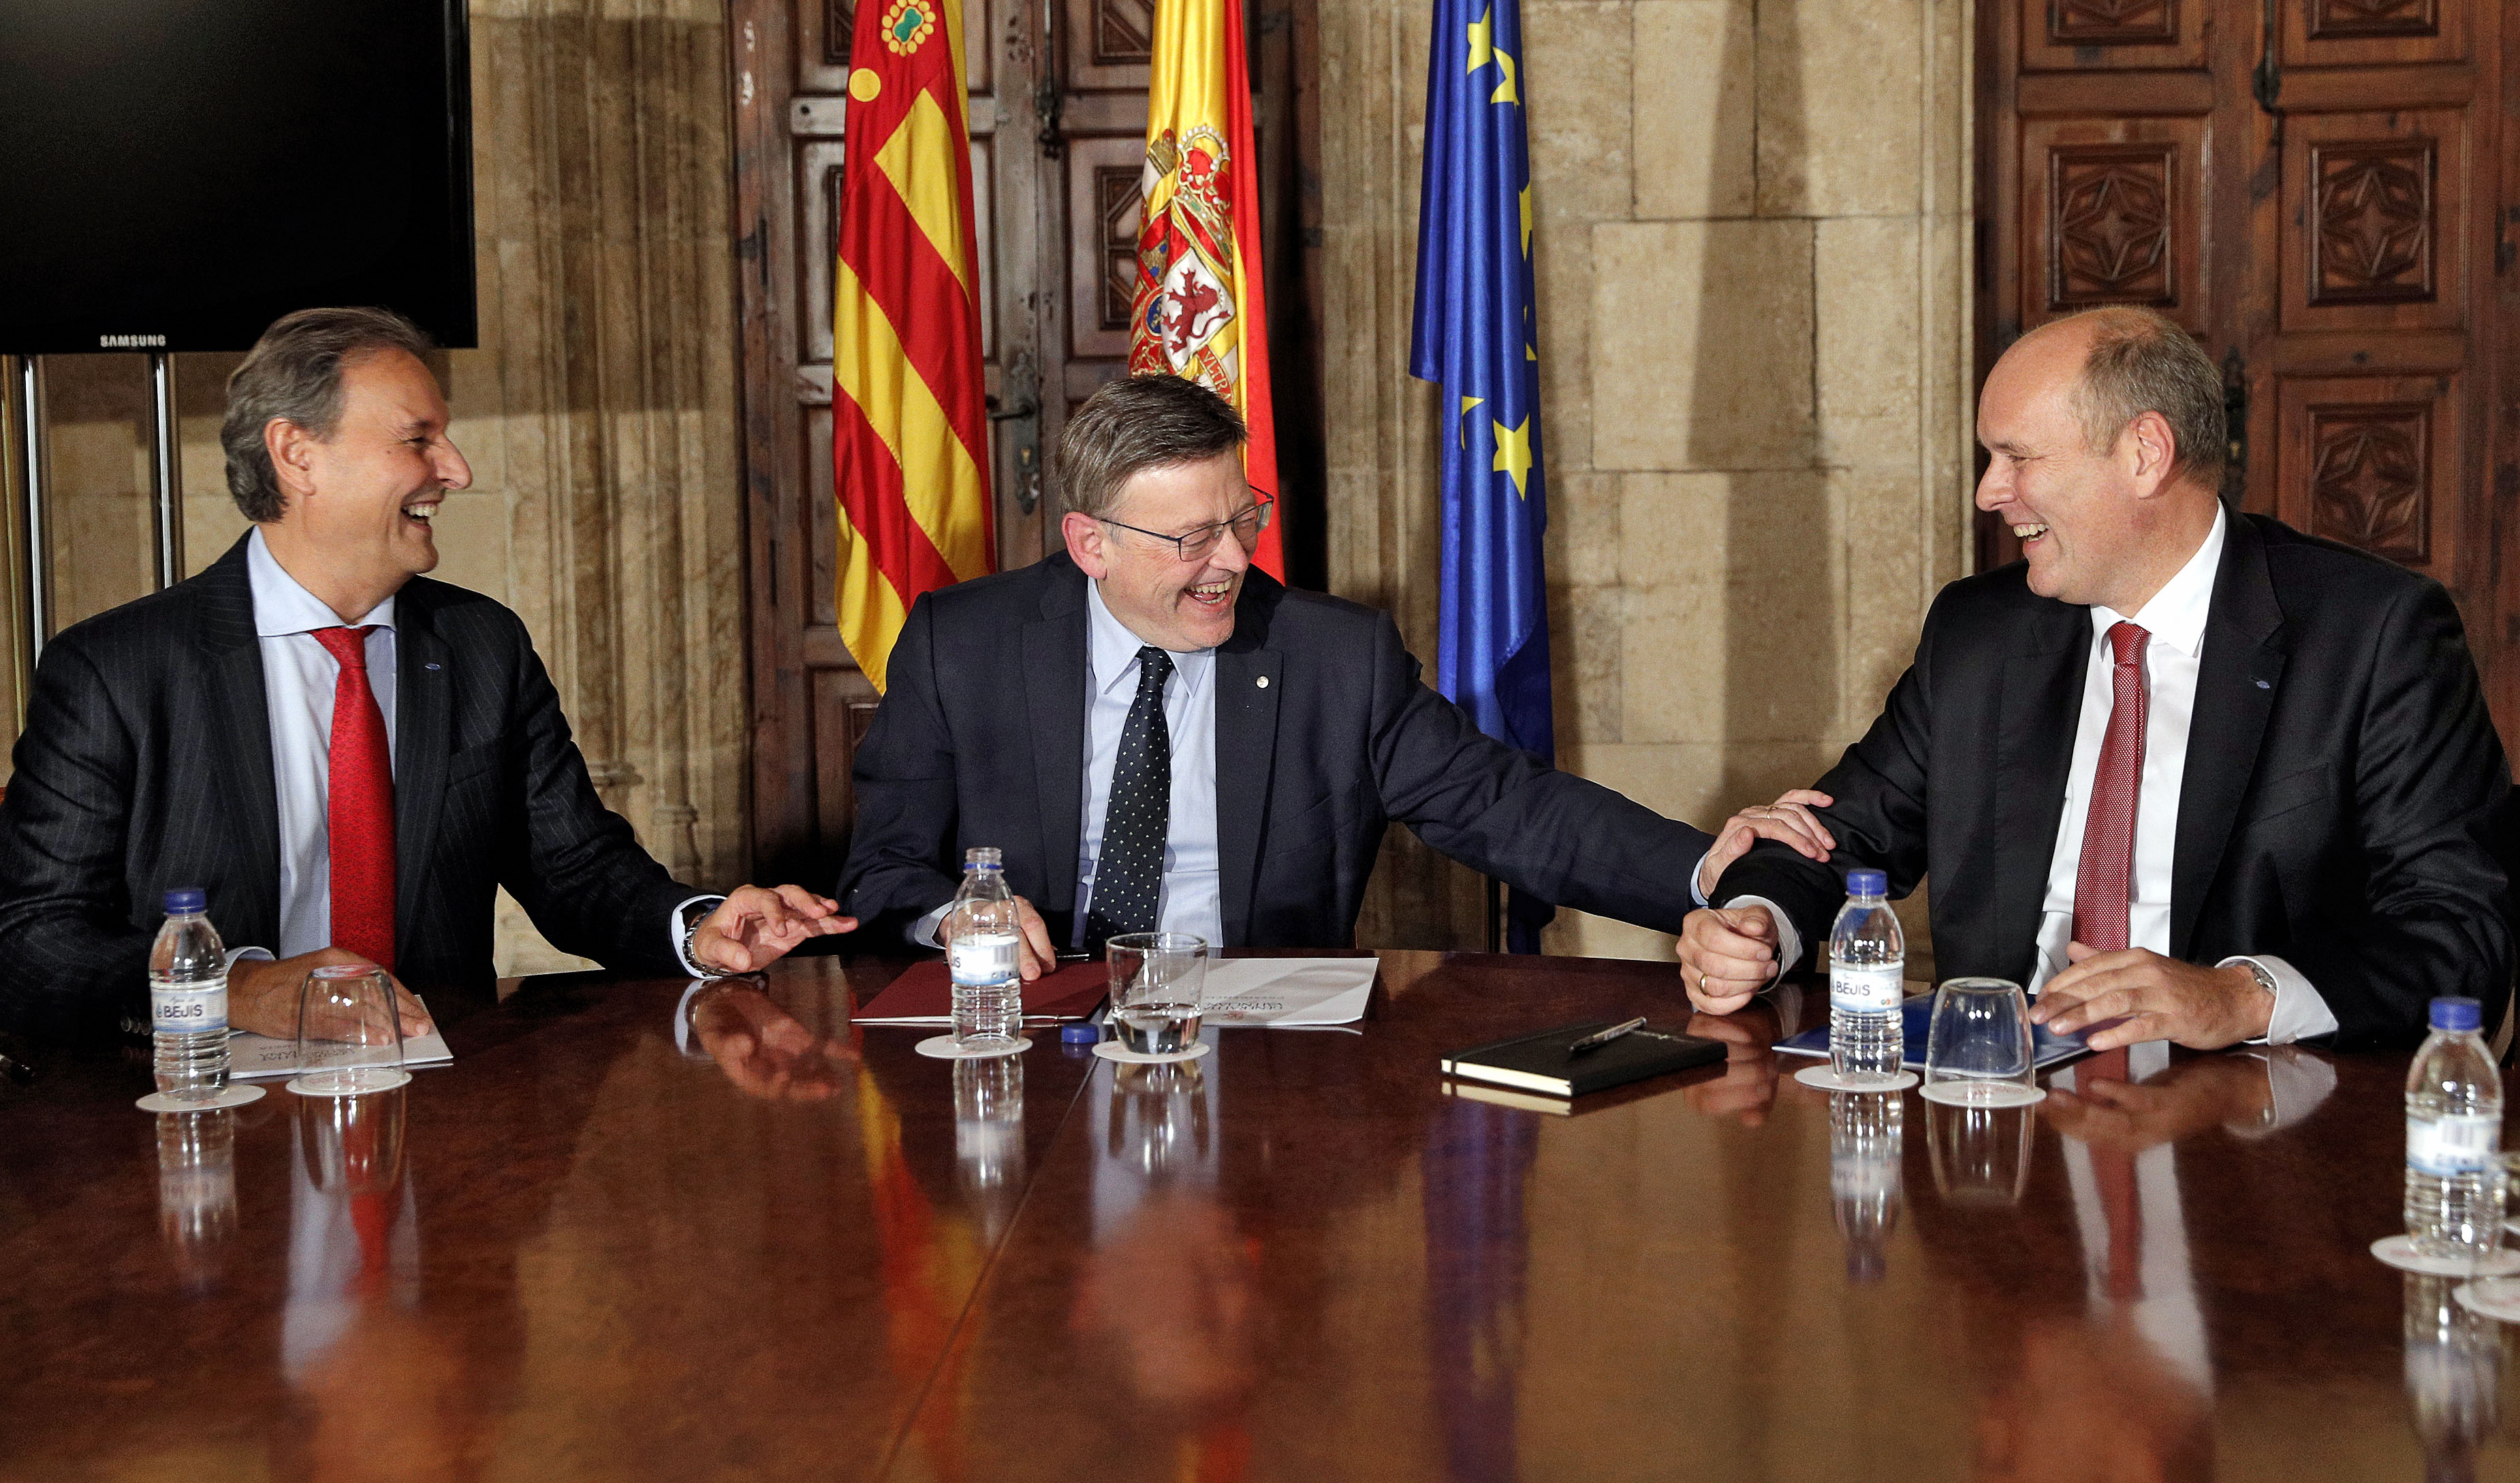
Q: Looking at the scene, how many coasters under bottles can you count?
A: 4